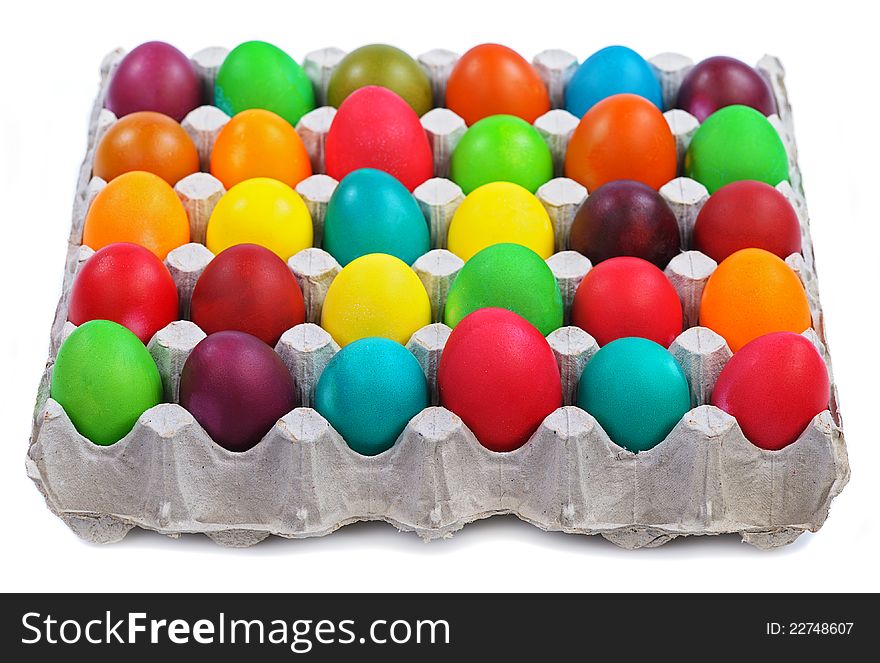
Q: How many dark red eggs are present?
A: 2